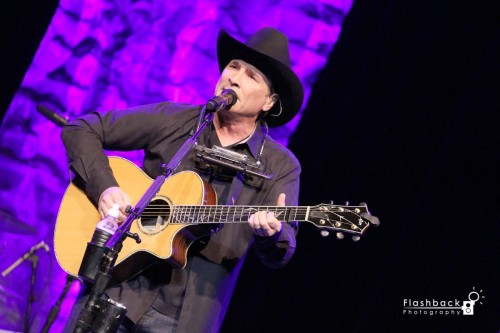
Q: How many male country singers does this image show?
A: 1